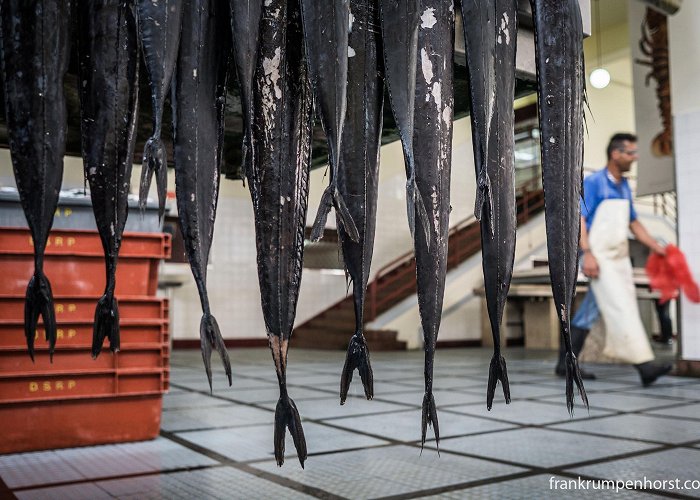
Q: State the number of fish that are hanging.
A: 13